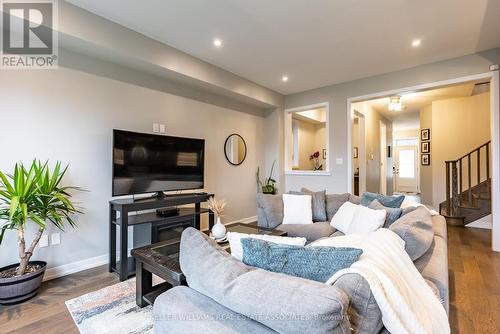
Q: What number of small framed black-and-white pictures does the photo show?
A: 3